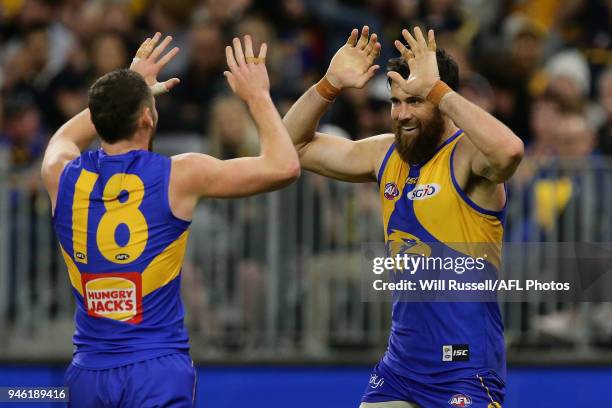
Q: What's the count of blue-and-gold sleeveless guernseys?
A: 2